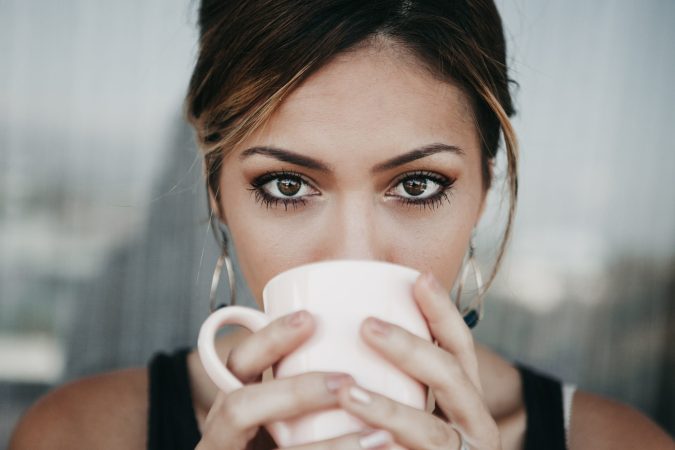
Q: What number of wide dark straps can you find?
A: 2